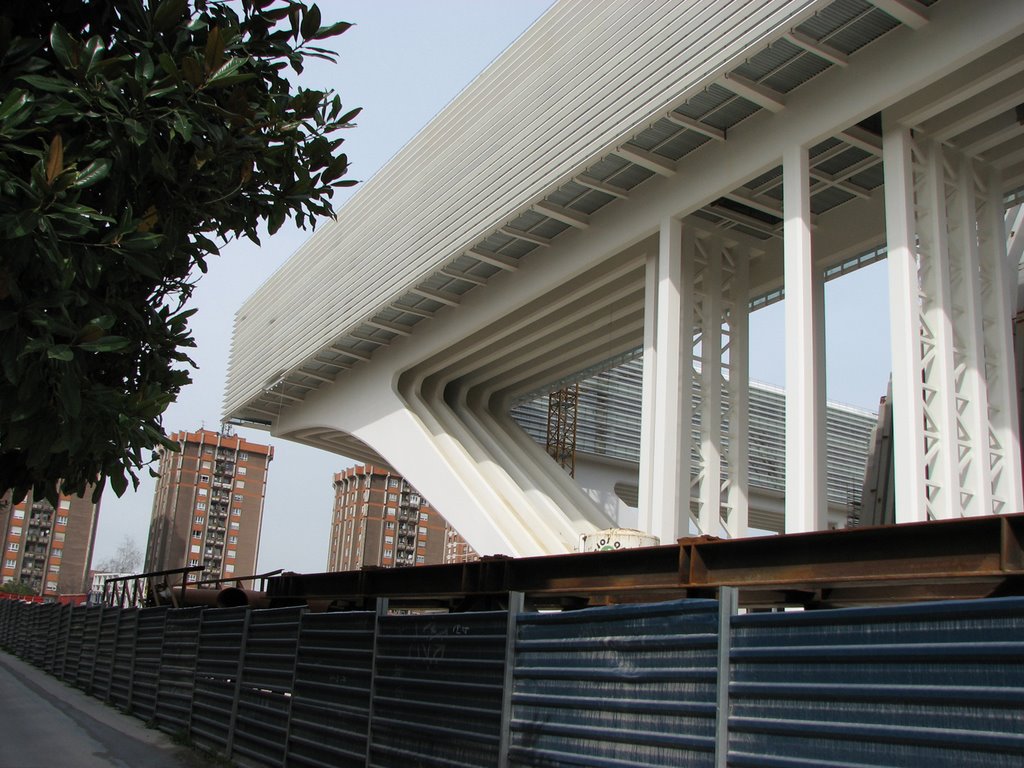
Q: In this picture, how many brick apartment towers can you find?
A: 3